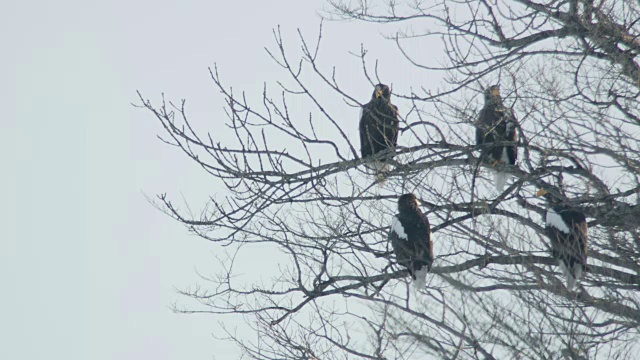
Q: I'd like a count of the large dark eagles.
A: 4